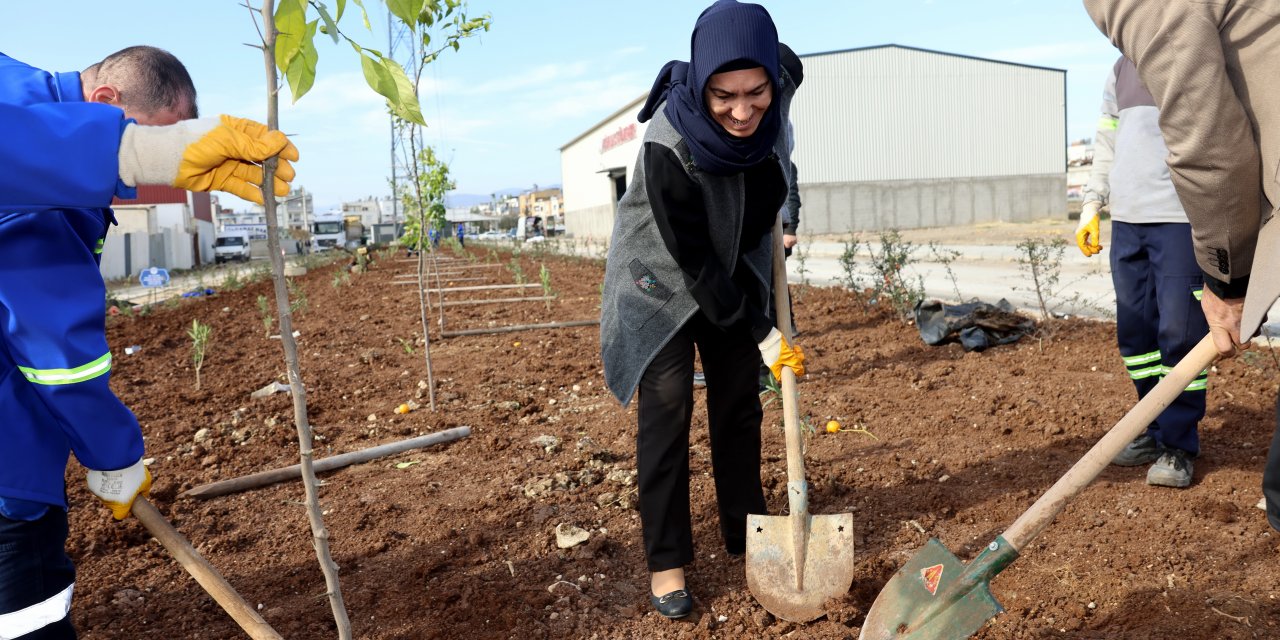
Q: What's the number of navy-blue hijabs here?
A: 1